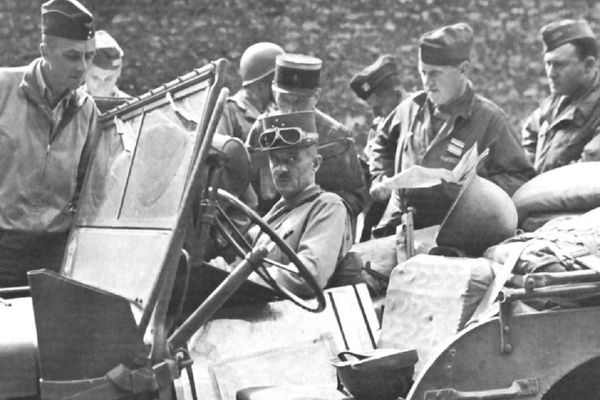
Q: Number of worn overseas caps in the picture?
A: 5